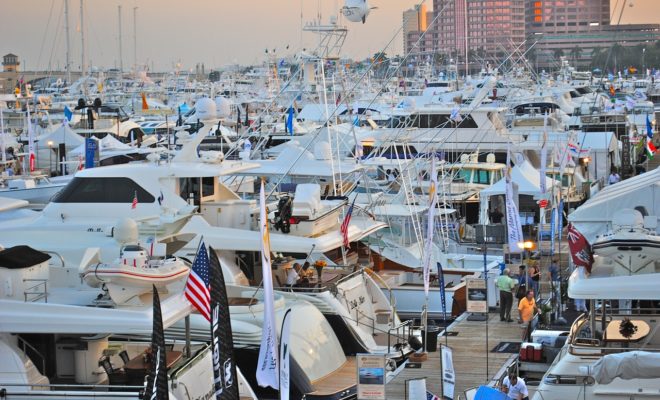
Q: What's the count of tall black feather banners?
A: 2